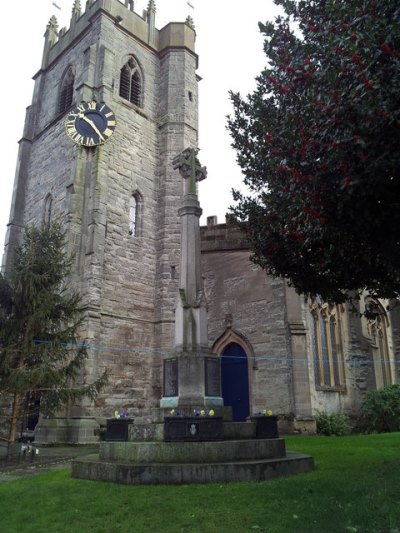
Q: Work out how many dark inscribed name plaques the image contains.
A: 2